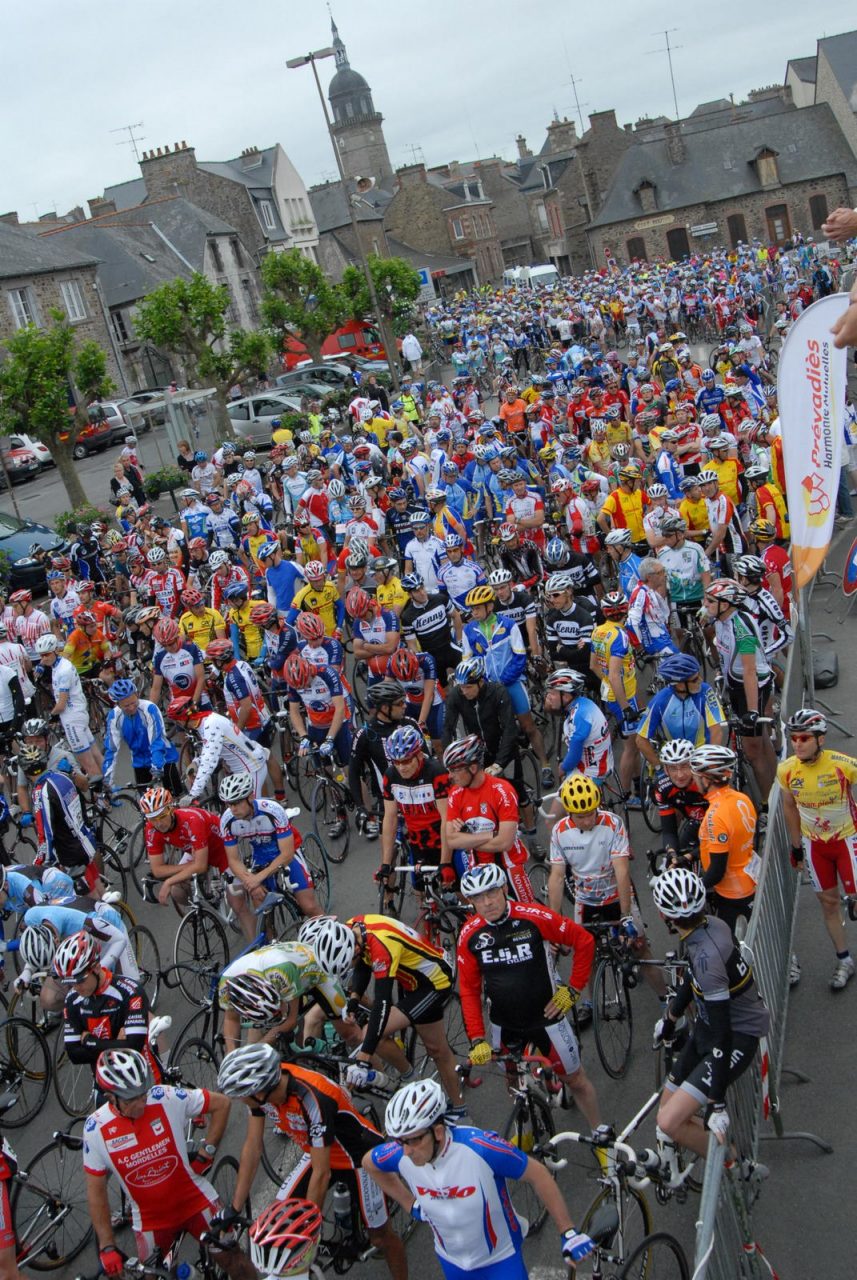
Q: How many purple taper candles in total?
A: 0